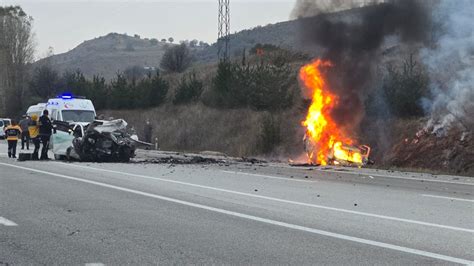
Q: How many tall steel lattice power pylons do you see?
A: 1